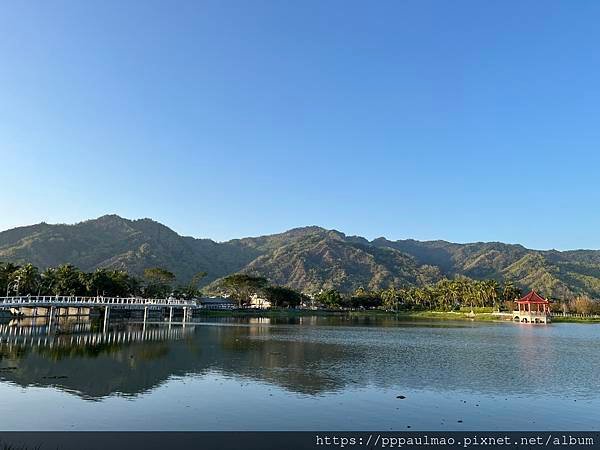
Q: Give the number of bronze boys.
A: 0